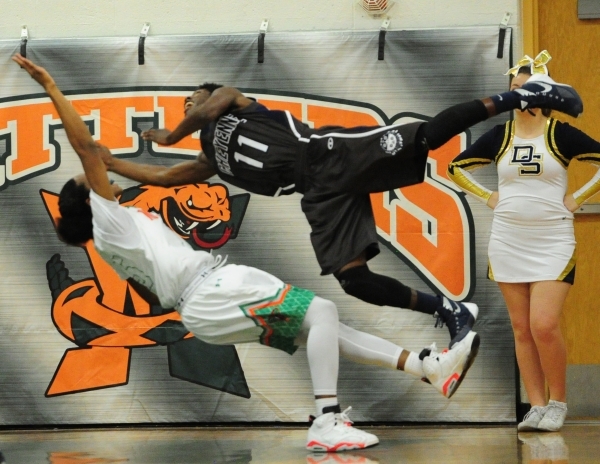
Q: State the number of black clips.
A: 5